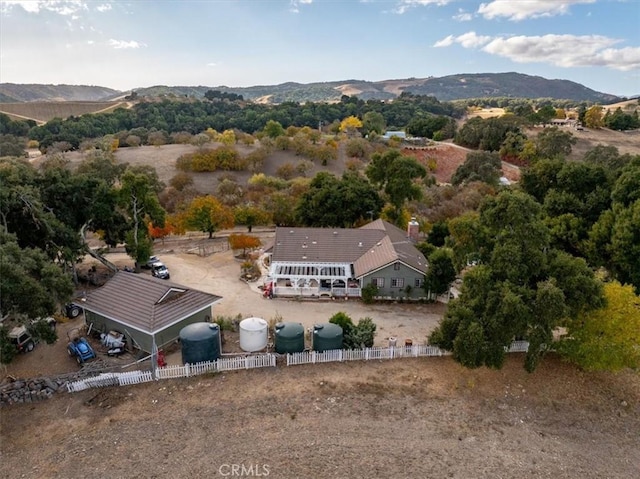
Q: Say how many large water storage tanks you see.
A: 4